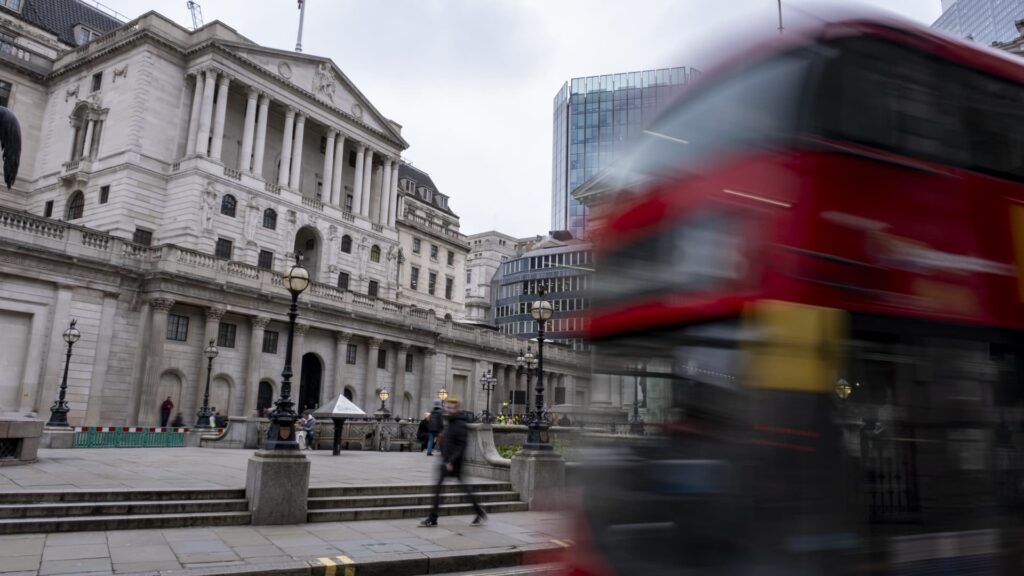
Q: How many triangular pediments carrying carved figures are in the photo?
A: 1